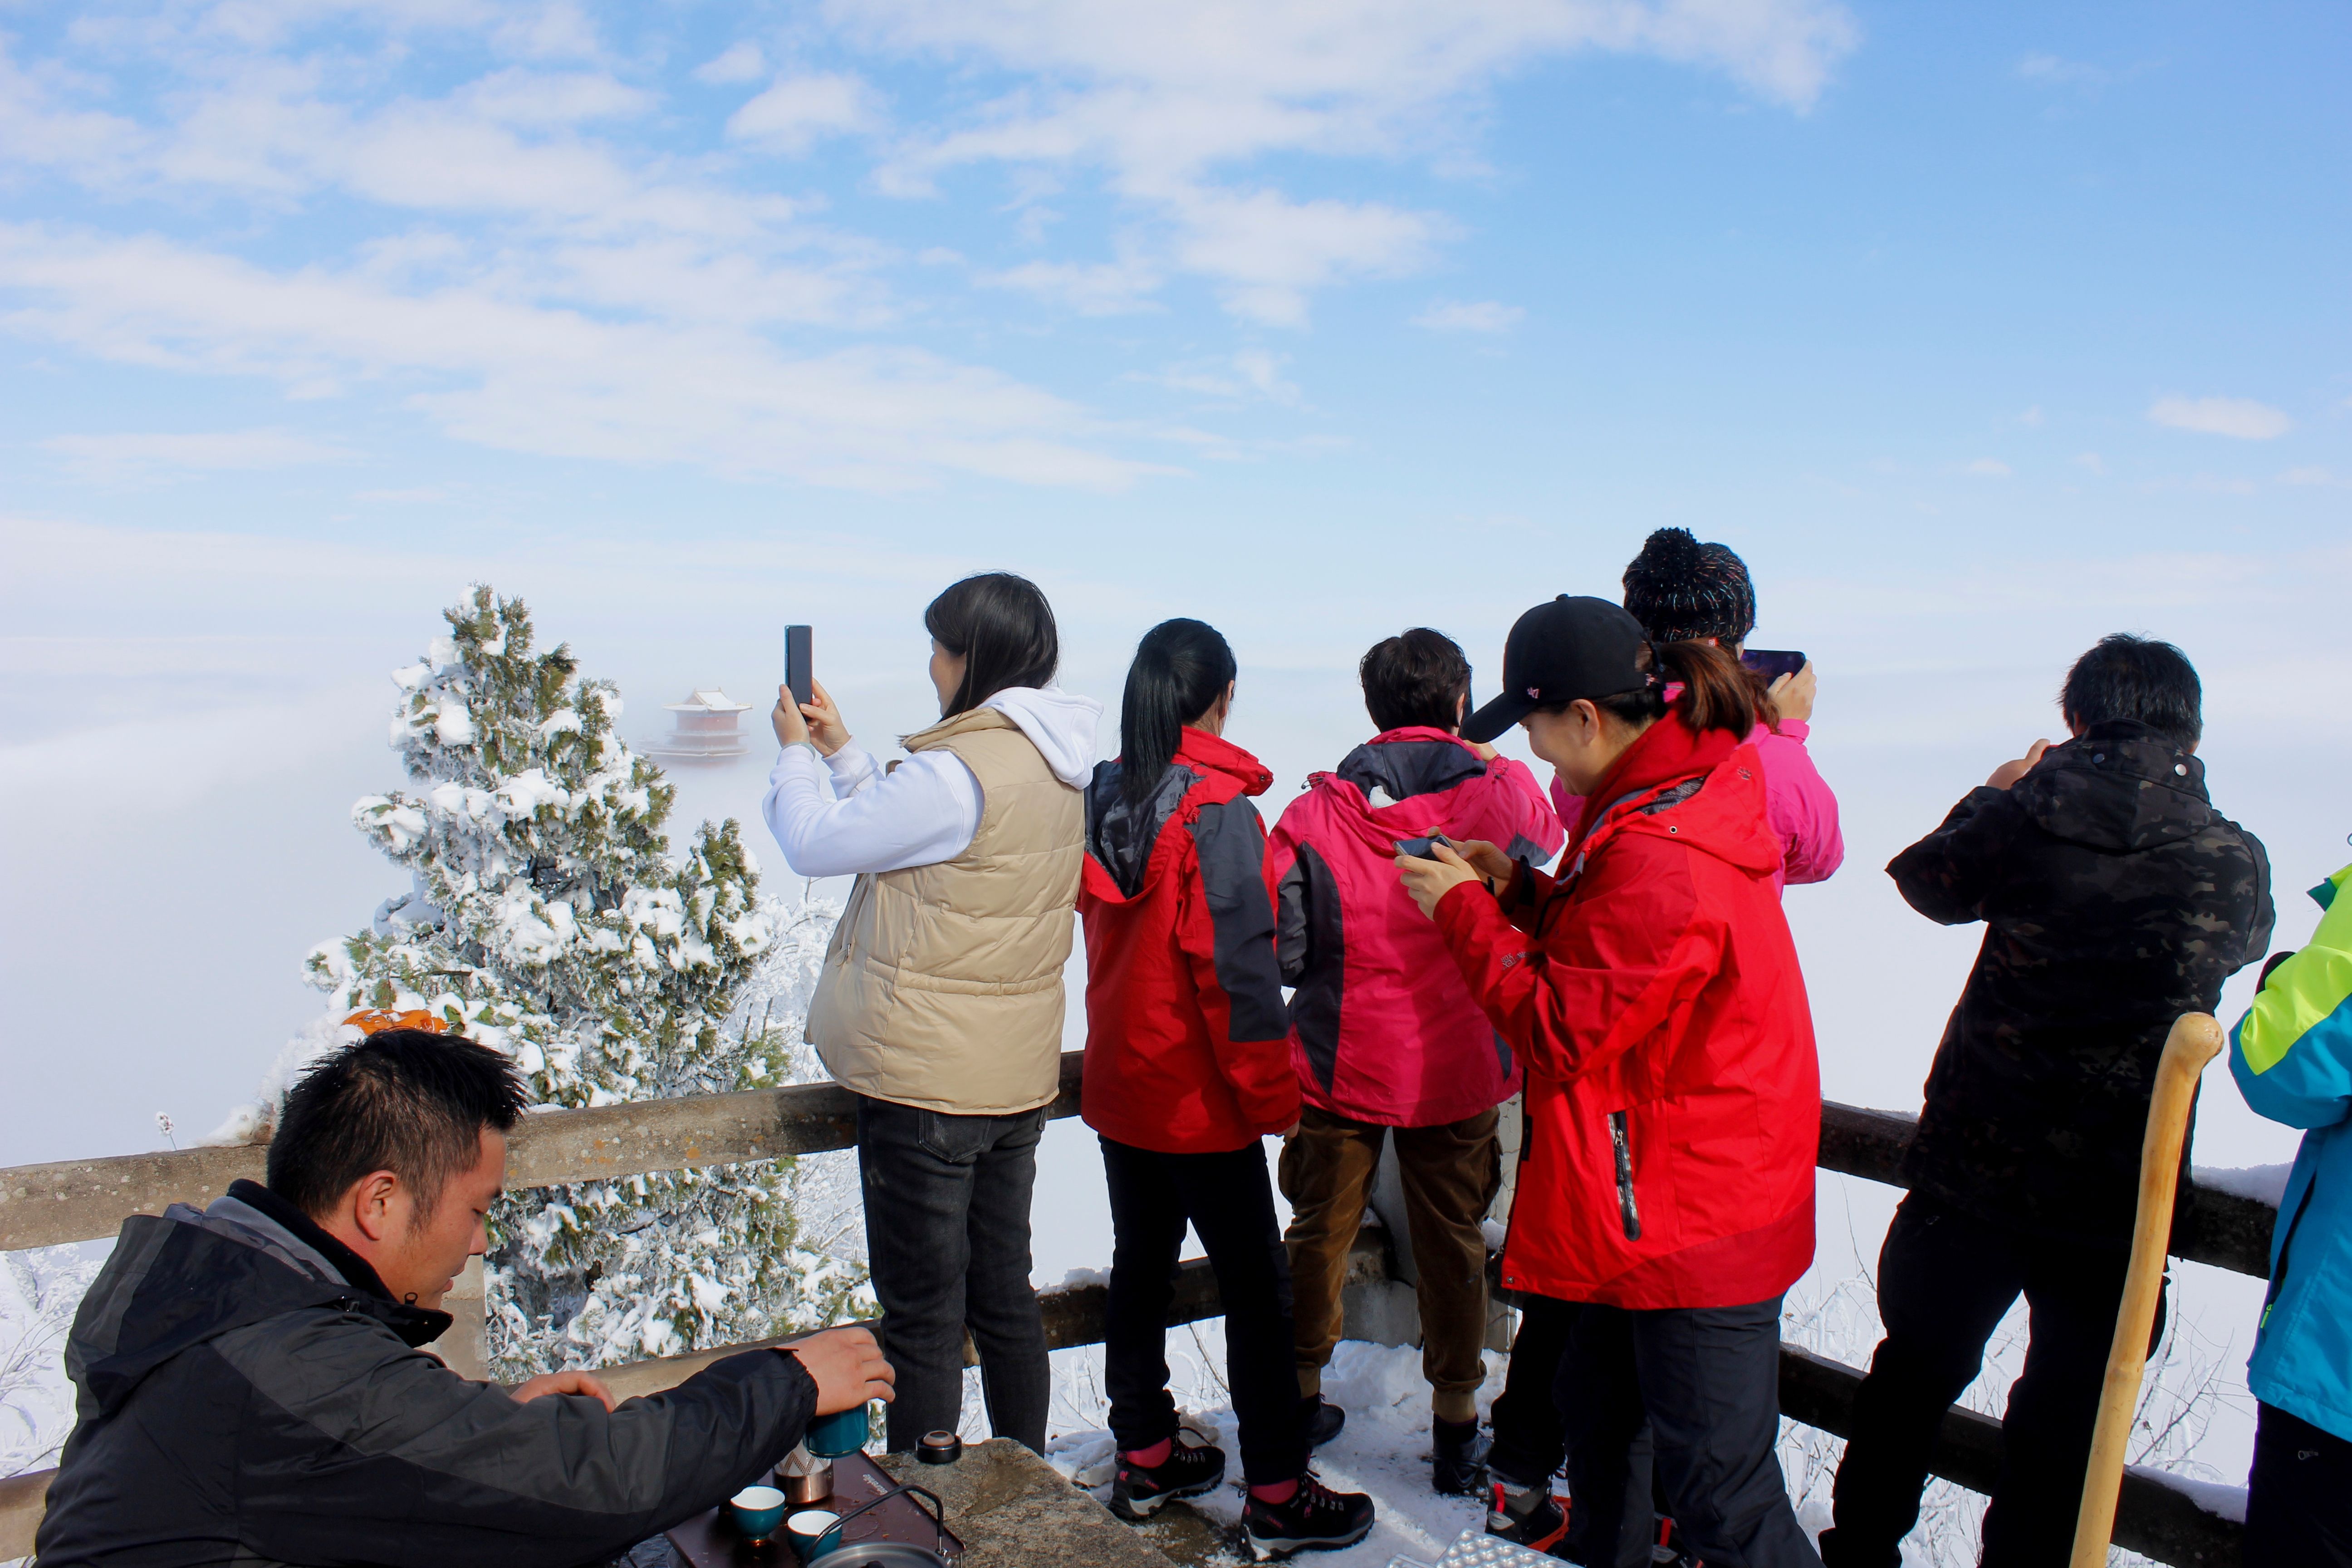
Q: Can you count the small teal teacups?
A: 2